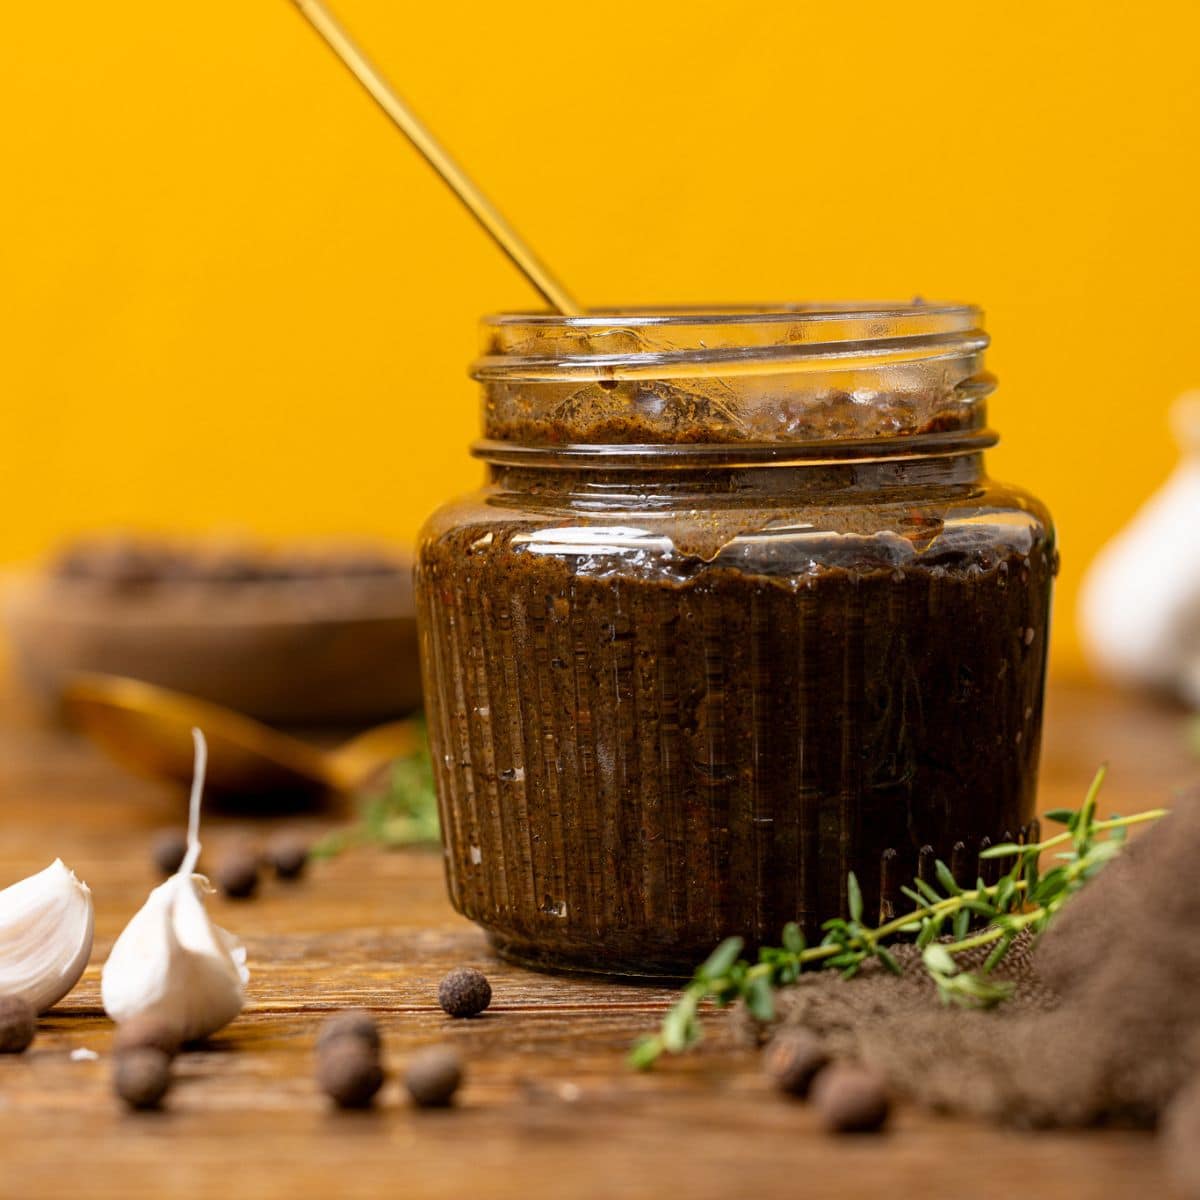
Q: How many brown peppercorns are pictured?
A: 12